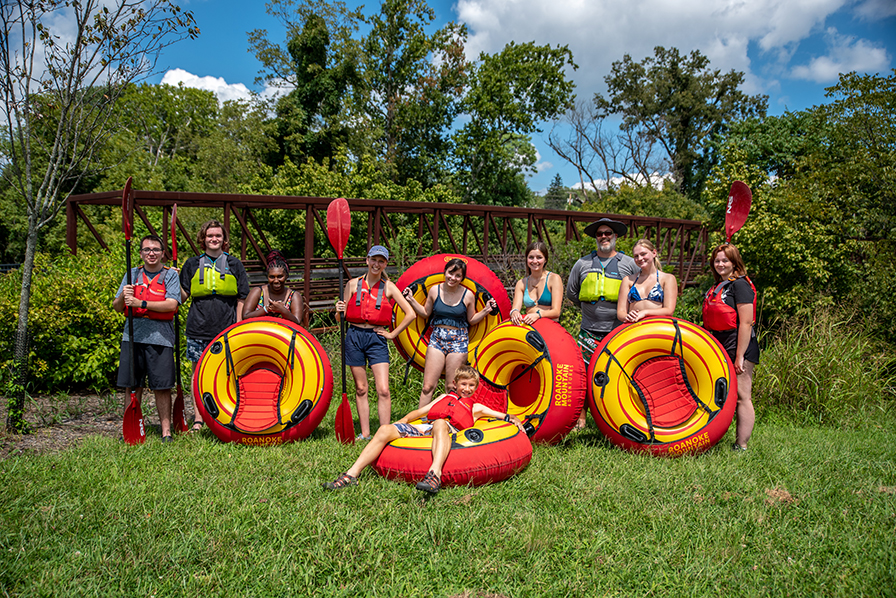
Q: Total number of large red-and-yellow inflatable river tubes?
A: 5